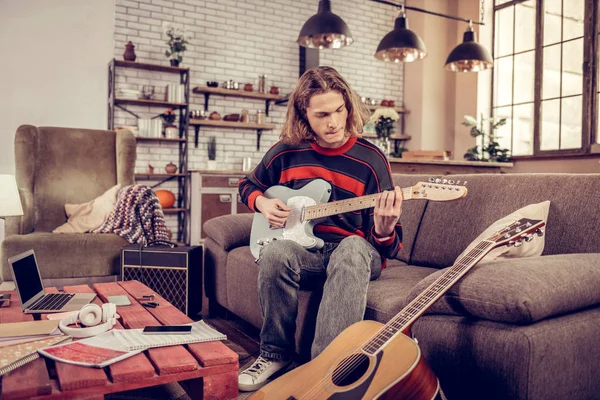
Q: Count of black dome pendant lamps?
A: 3